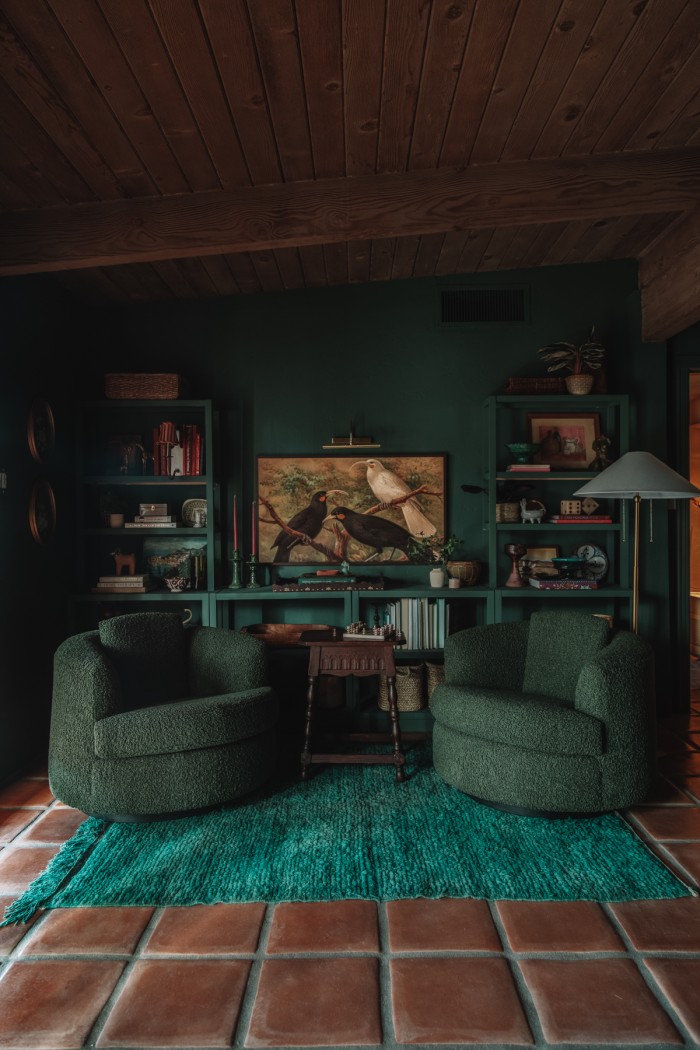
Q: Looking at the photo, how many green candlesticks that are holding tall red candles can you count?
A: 2